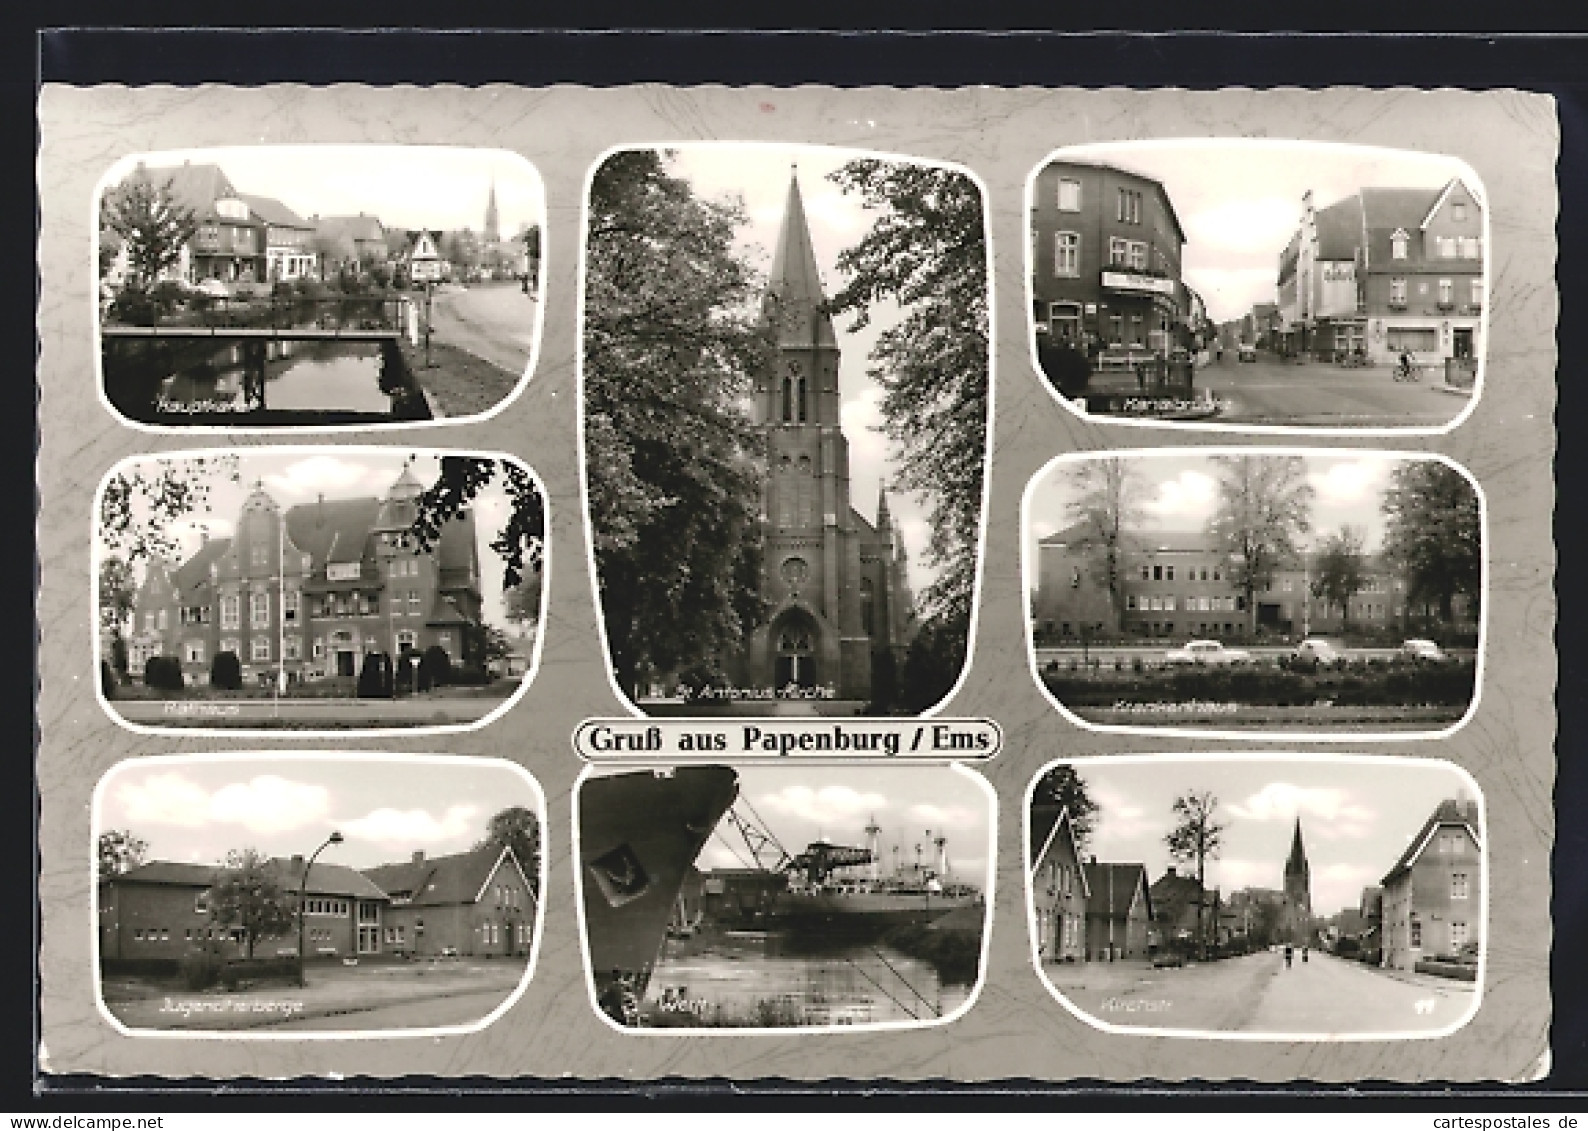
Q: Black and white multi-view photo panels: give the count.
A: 8